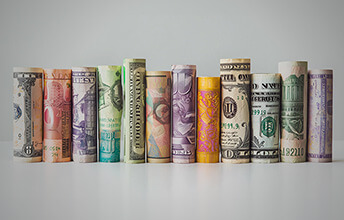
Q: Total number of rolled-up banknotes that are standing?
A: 12